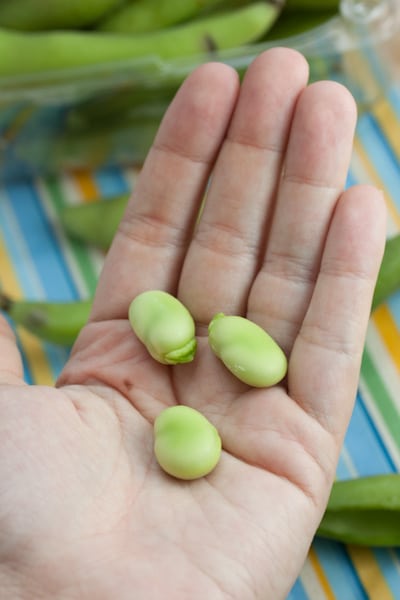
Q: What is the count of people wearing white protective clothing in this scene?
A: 0